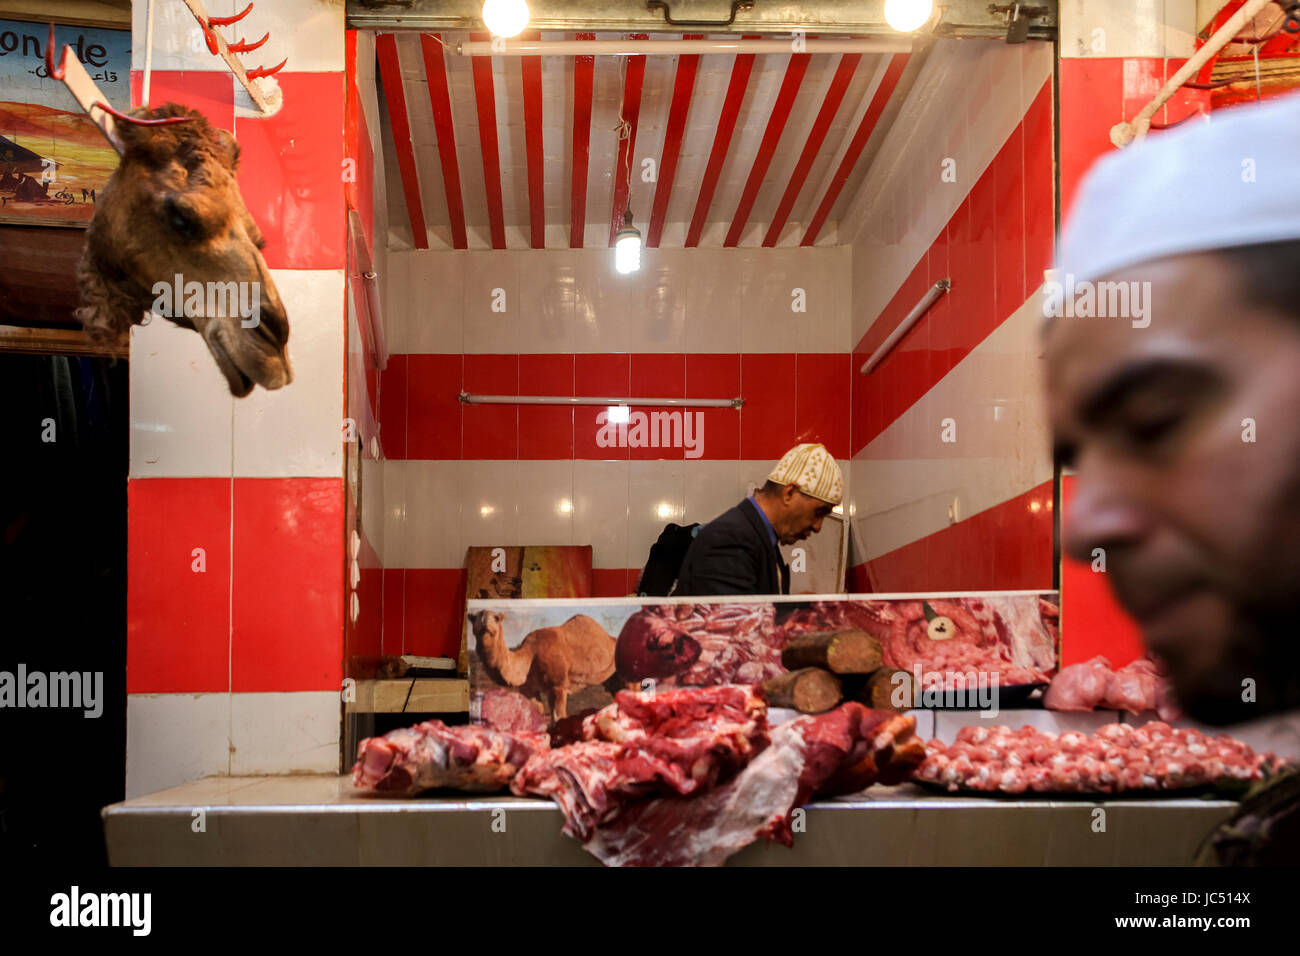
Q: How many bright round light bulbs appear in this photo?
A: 2